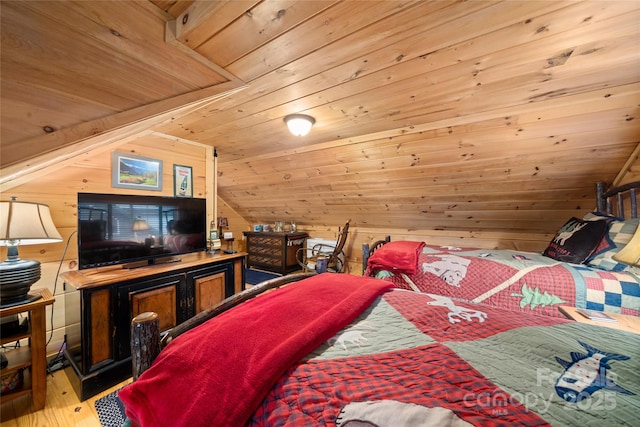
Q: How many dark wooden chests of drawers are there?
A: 1